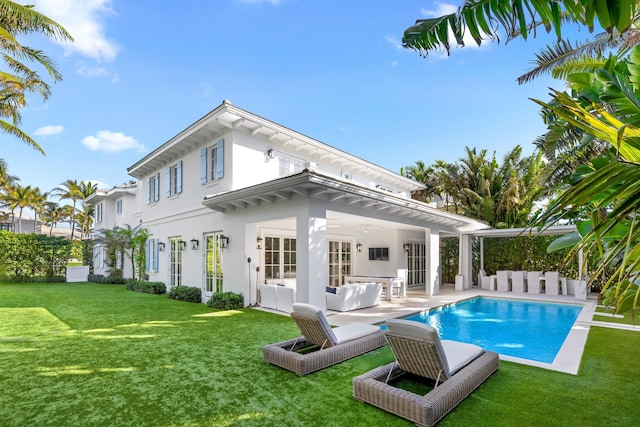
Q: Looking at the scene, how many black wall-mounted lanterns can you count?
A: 8